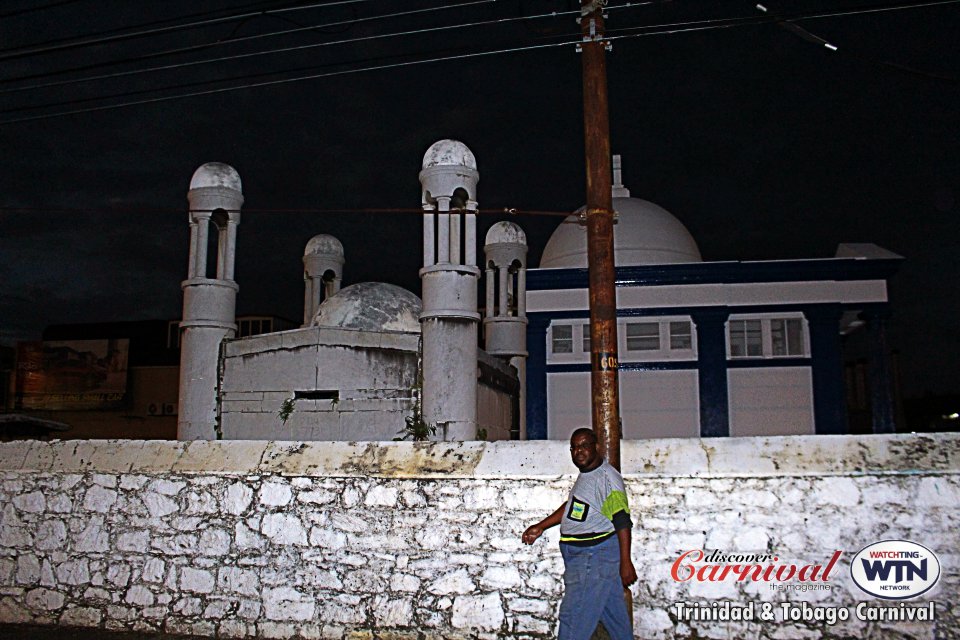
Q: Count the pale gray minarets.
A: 4